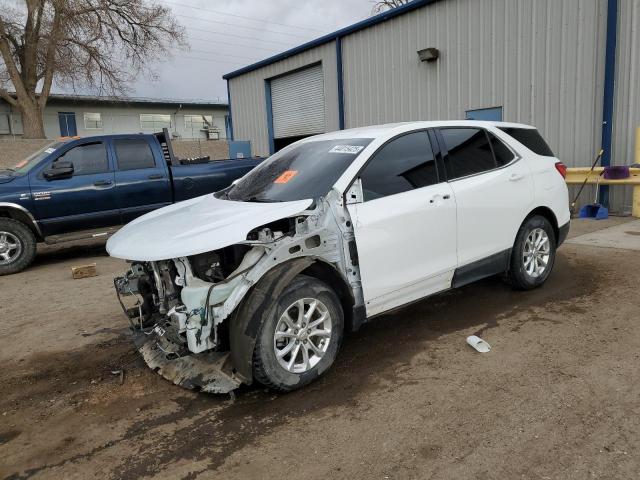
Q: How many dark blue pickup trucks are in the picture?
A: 1